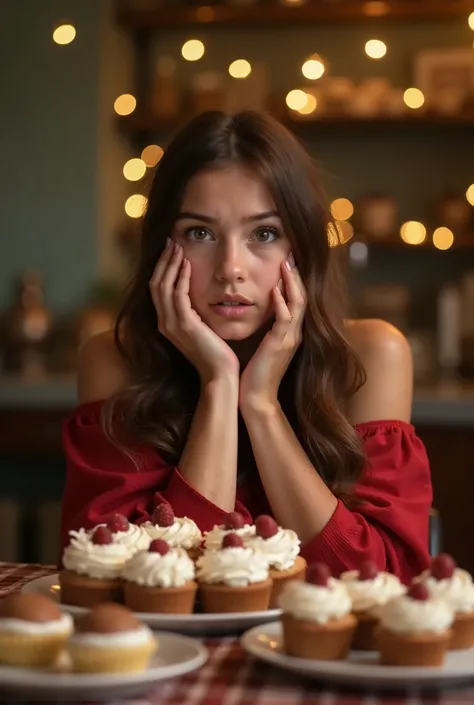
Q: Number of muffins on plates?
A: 13